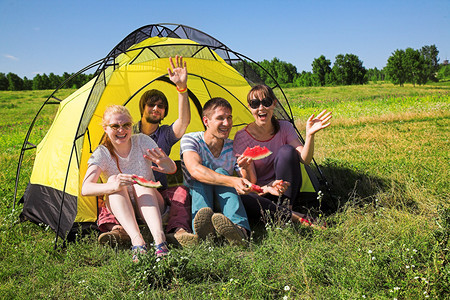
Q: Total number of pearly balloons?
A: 0